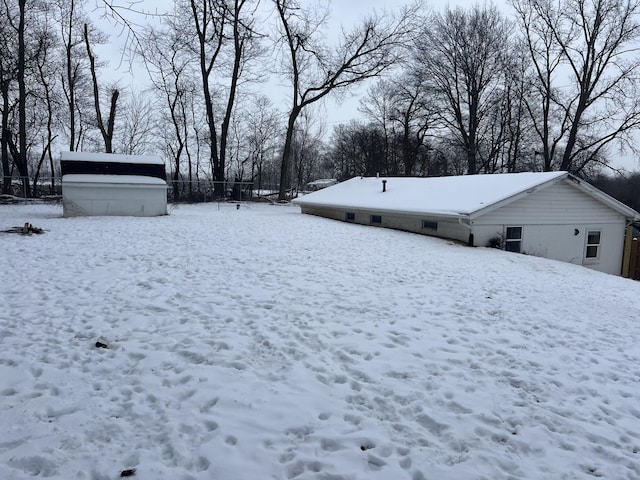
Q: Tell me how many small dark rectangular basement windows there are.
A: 3